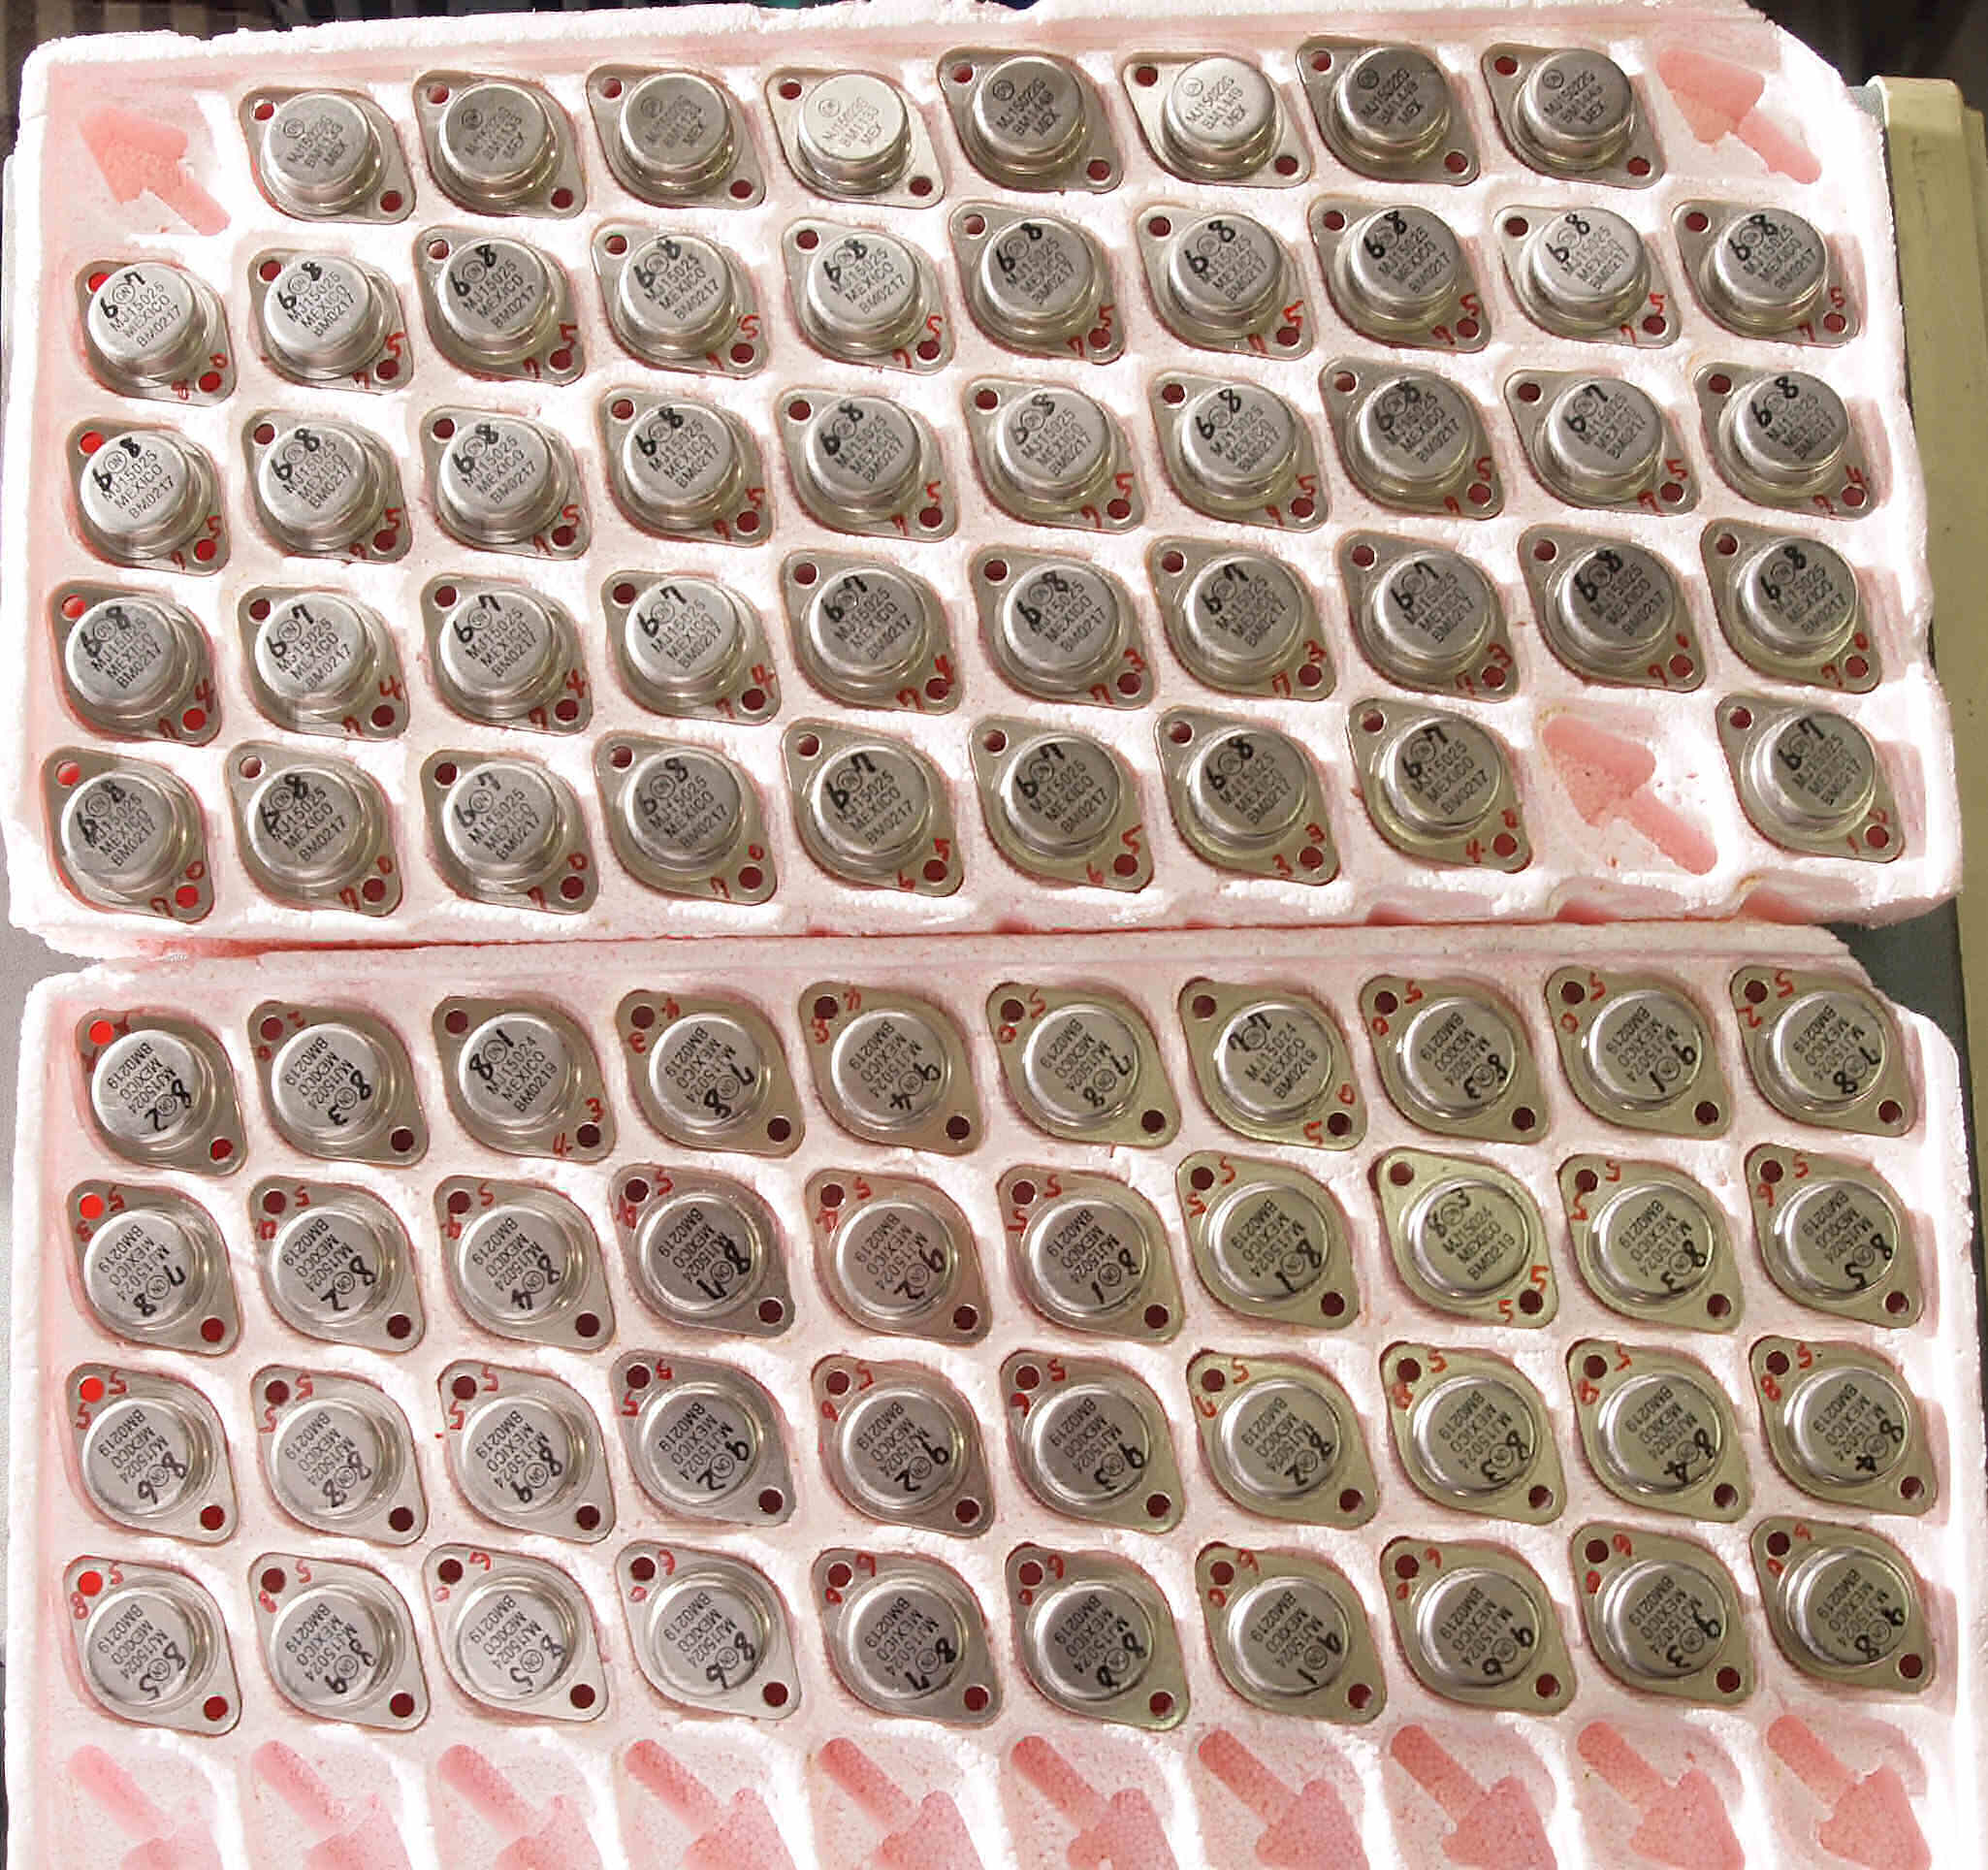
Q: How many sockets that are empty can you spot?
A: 13